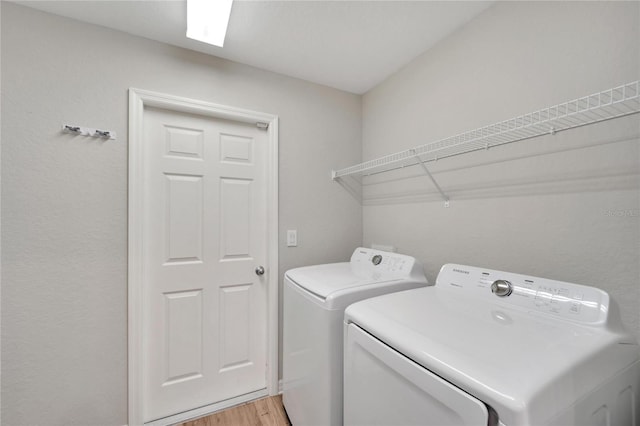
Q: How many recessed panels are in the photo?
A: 6